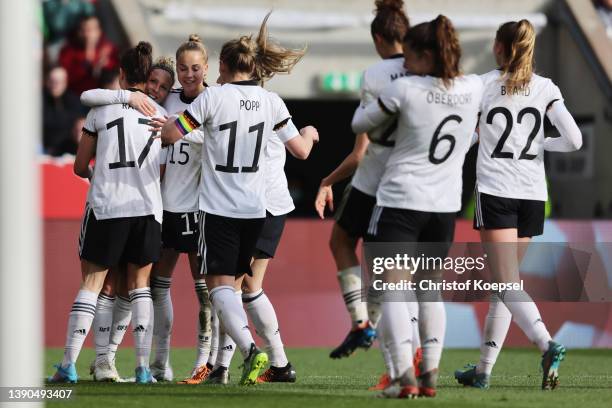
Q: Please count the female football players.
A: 8